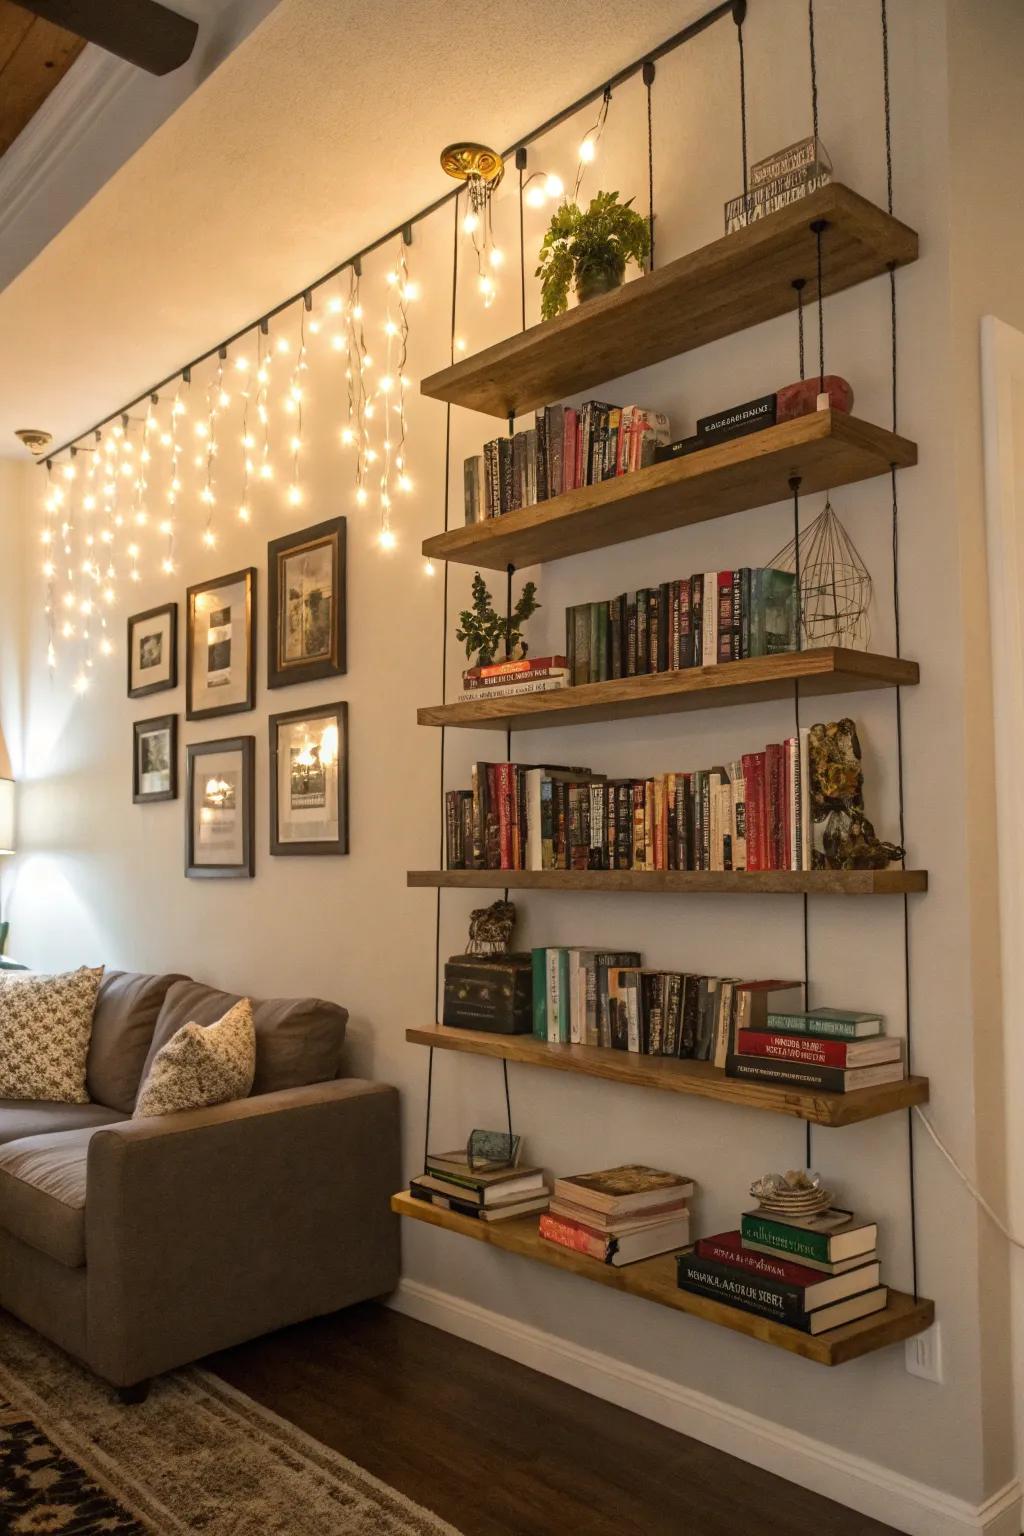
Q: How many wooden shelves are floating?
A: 6